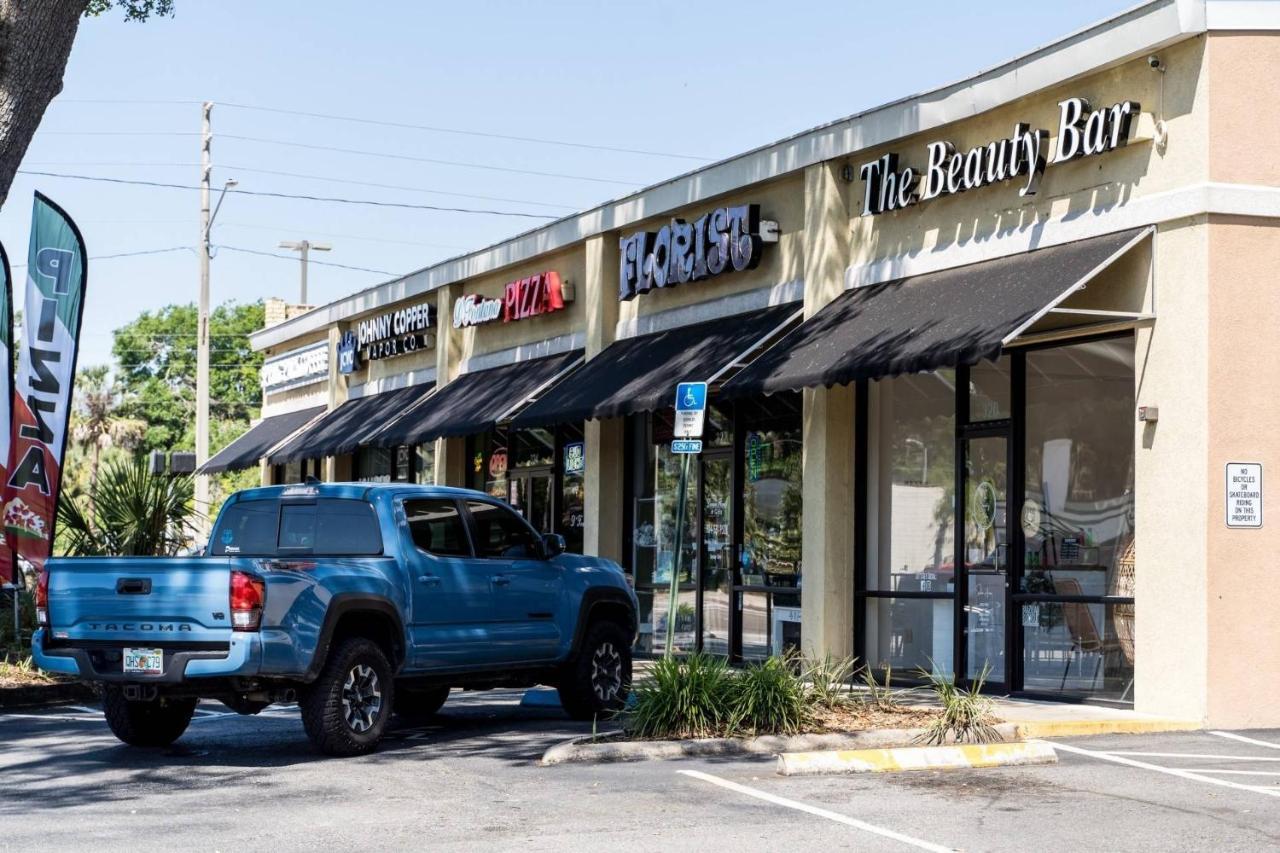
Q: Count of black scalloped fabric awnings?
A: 5